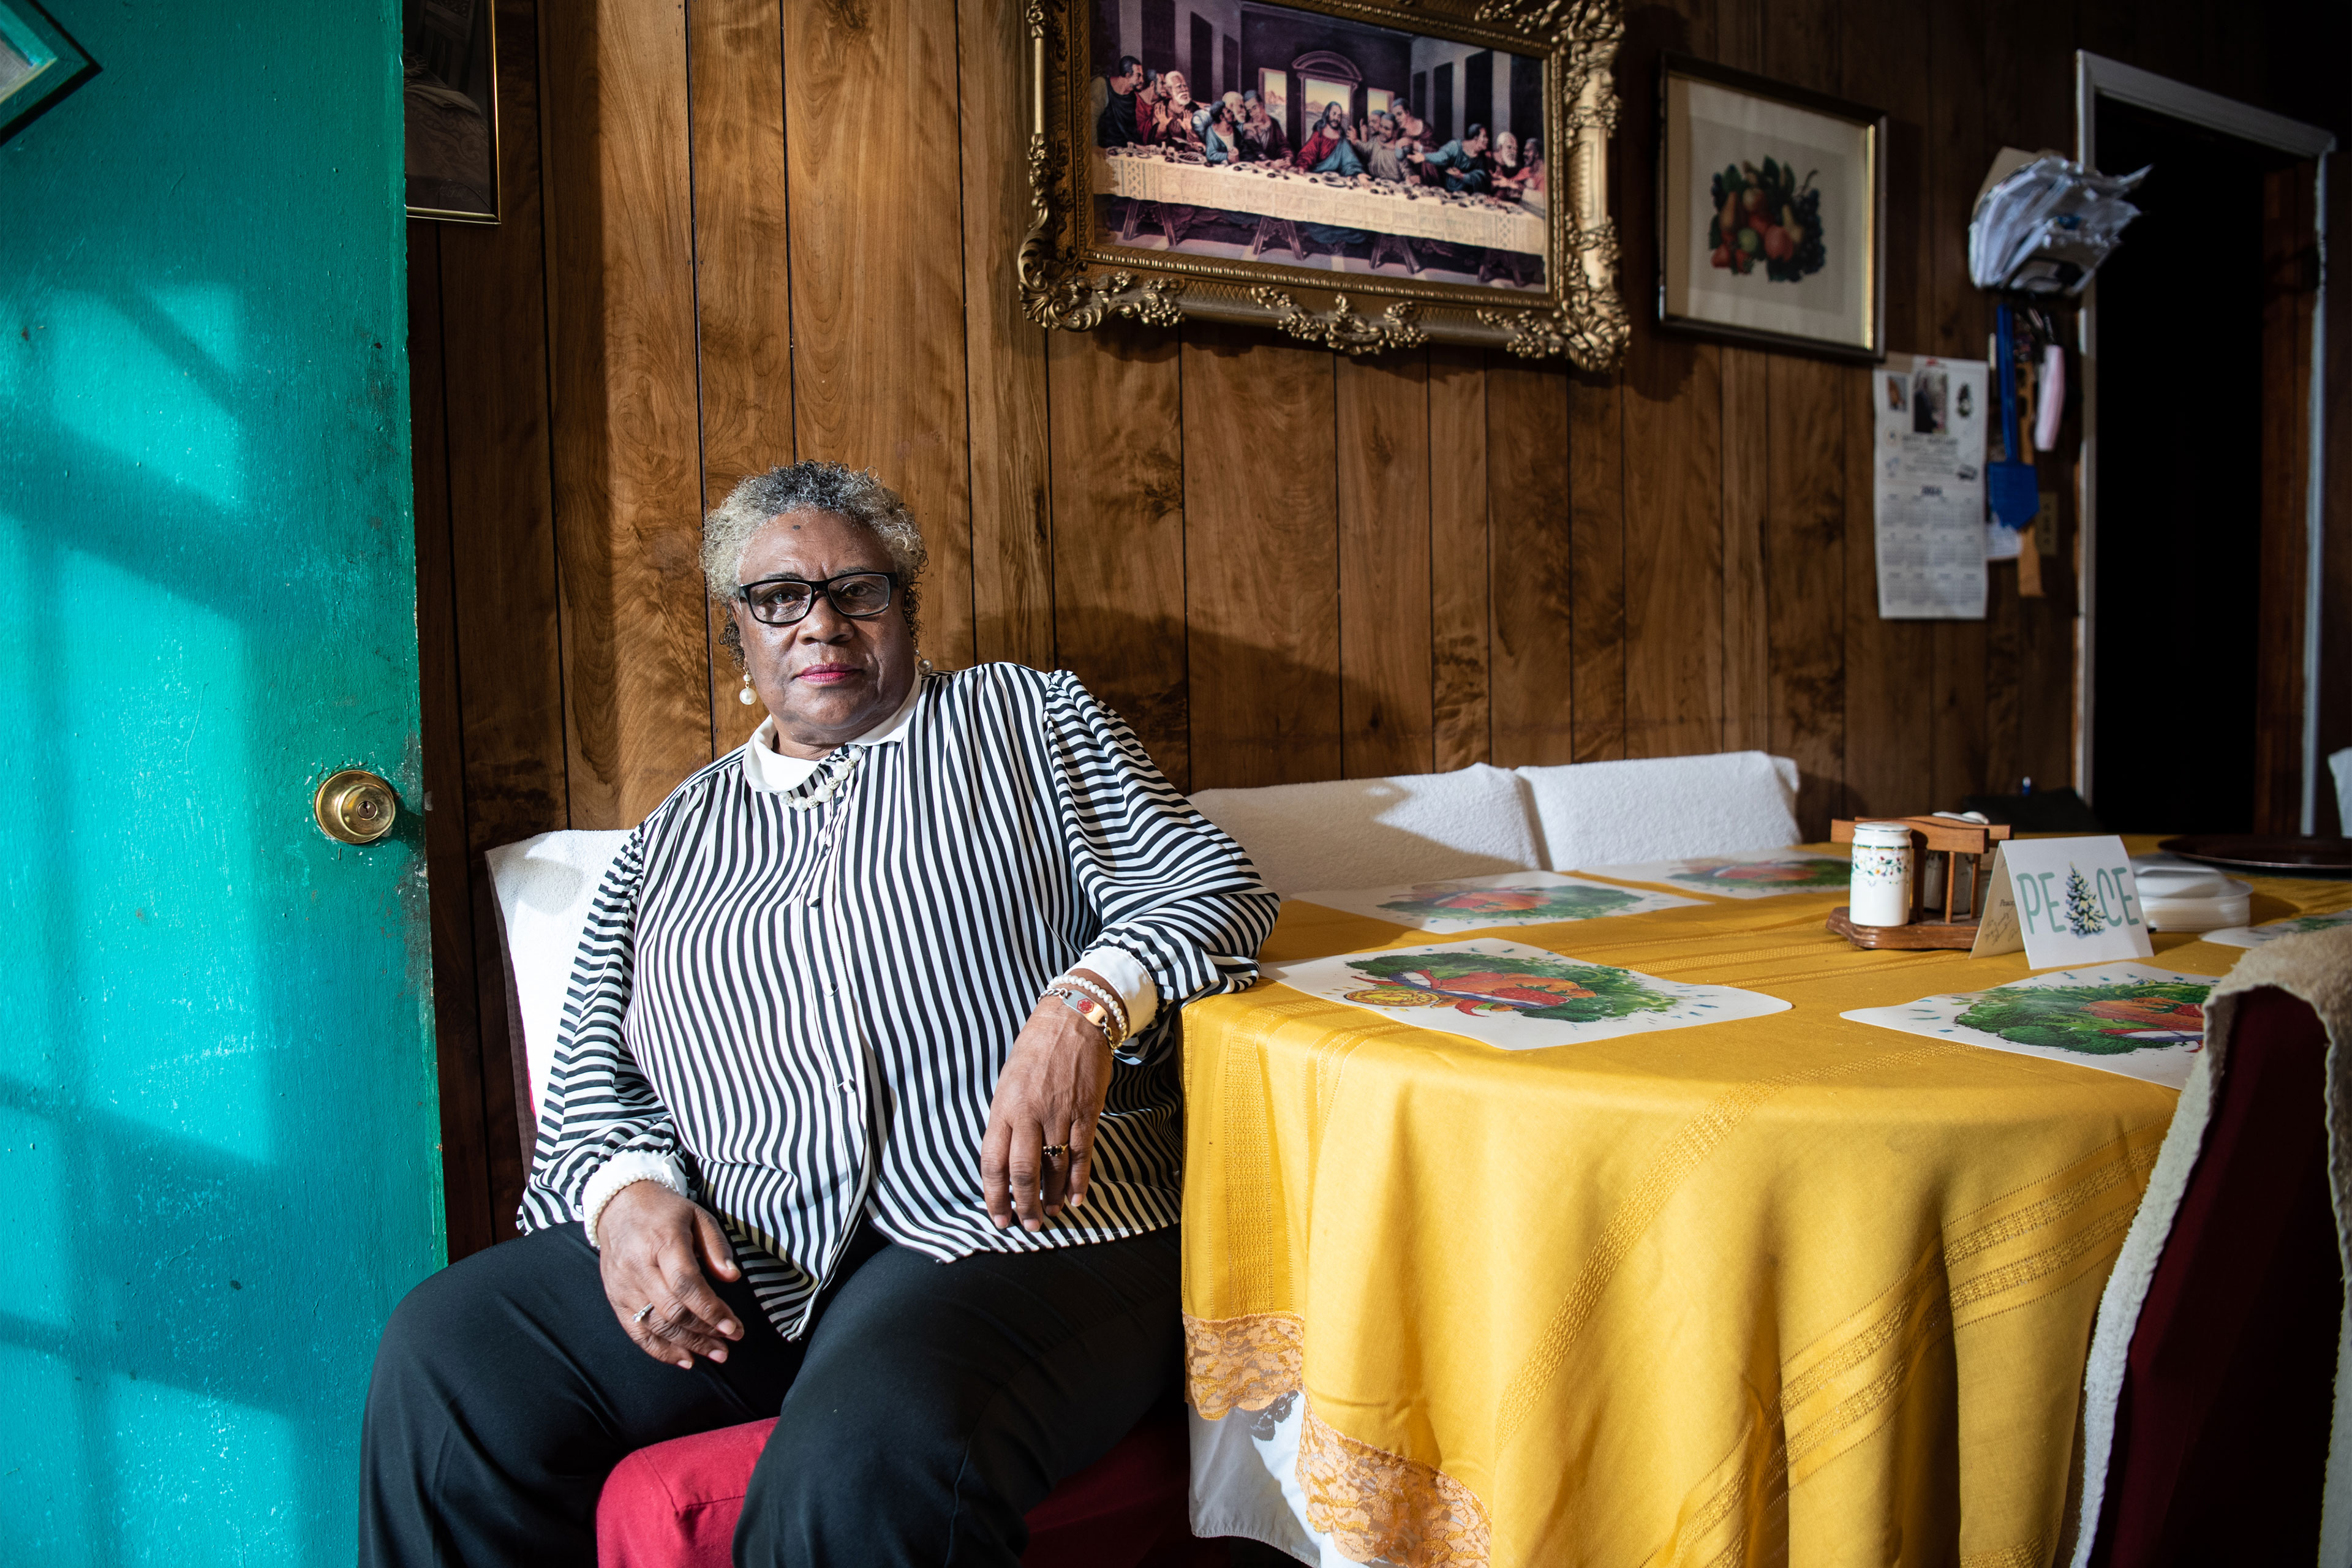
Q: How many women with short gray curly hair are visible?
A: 1